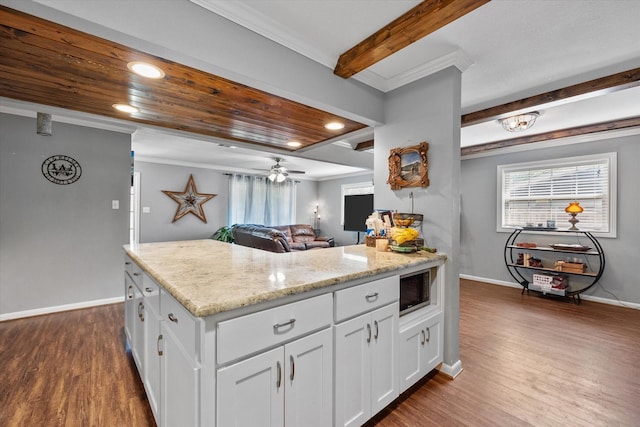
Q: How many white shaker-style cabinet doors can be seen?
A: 10